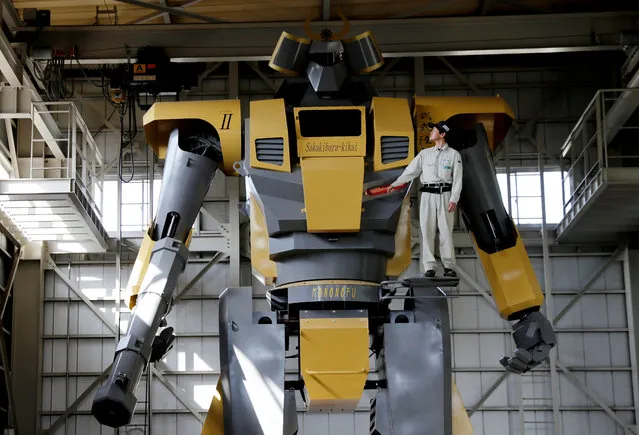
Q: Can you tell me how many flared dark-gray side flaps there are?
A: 2